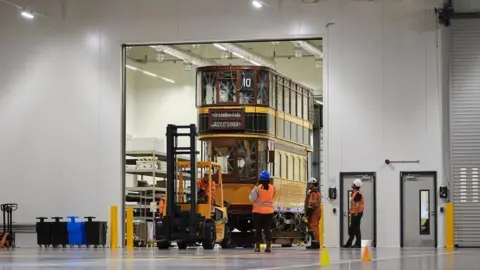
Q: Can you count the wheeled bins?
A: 4